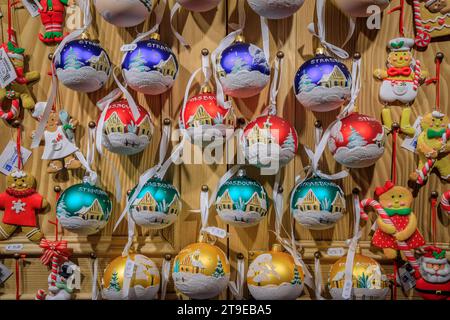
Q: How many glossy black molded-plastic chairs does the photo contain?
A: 0